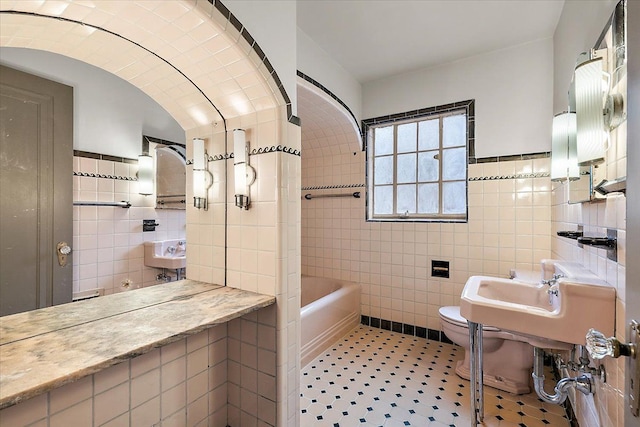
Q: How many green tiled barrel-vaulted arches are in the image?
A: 0